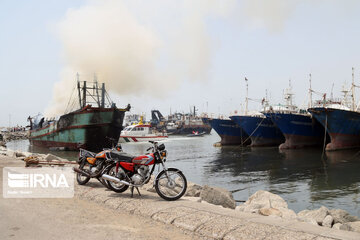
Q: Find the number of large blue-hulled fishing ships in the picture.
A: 4